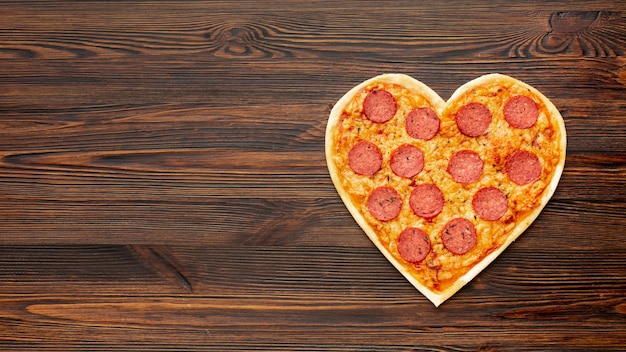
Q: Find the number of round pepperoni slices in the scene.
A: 13